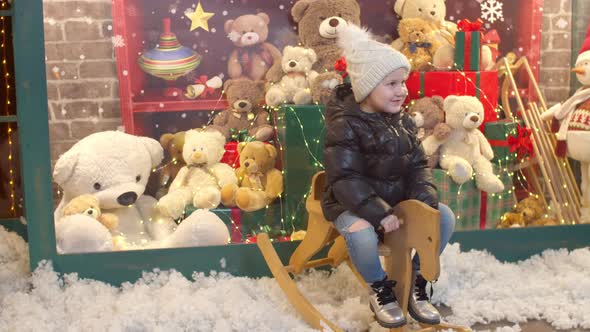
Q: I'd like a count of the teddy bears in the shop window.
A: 14